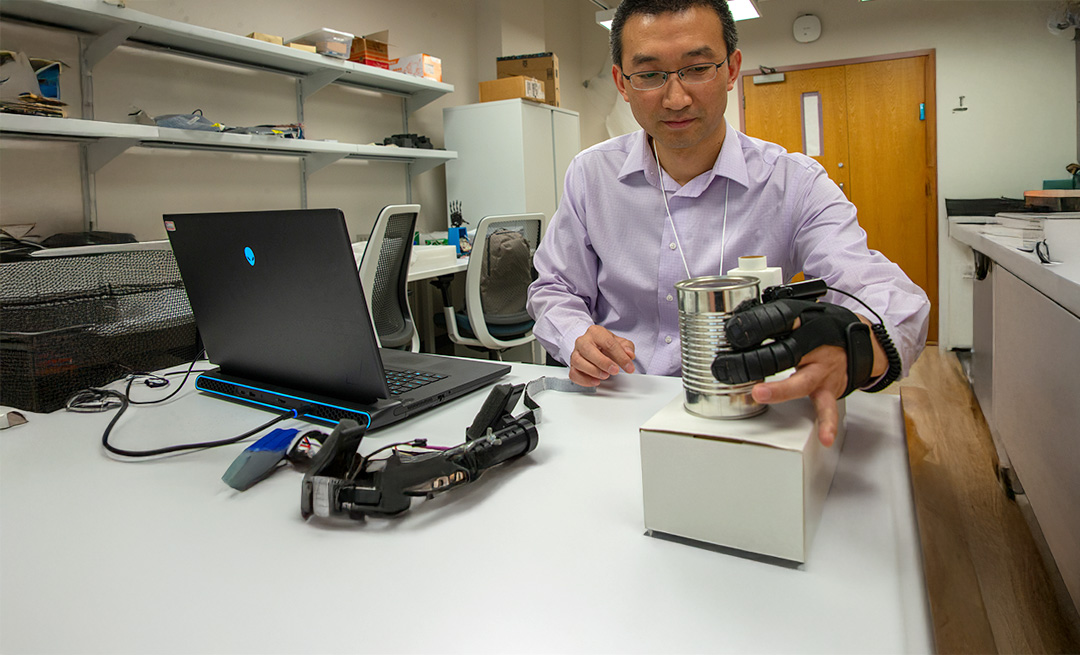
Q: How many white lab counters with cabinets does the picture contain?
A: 1